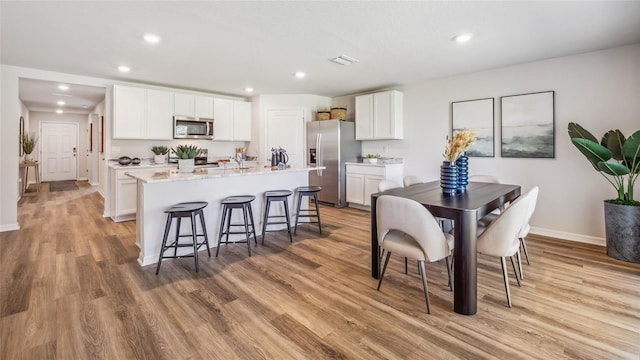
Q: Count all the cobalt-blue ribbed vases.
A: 2